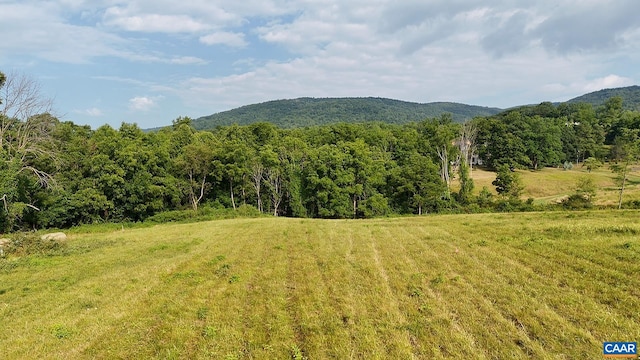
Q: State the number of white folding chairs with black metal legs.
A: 0